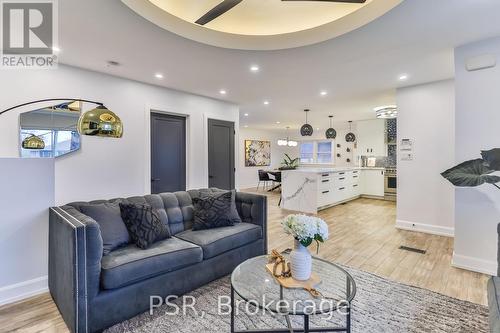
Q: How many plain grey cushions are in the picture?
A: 2